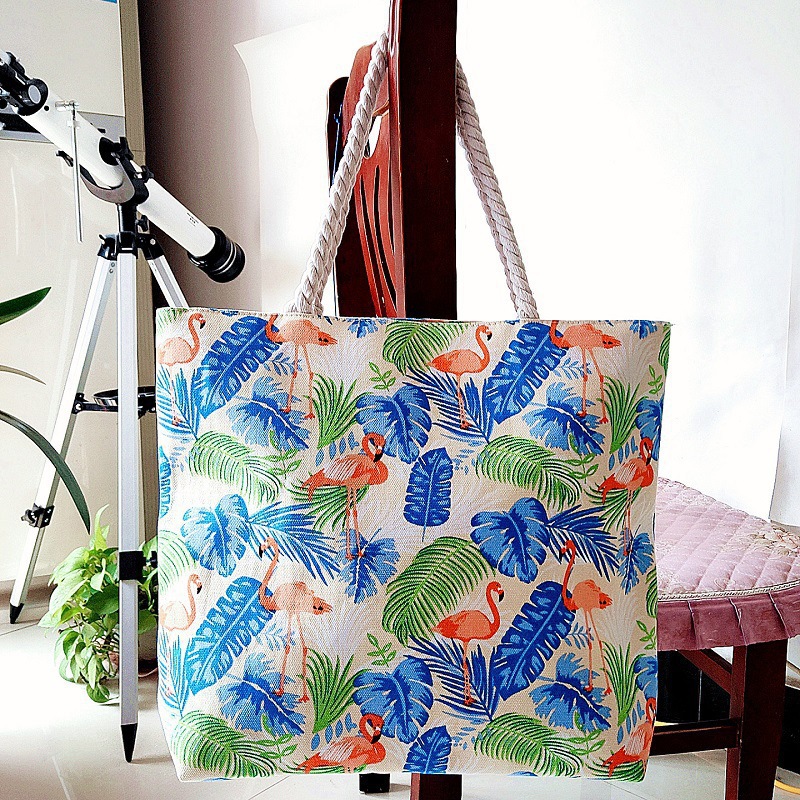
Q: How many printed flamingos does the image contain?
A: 12